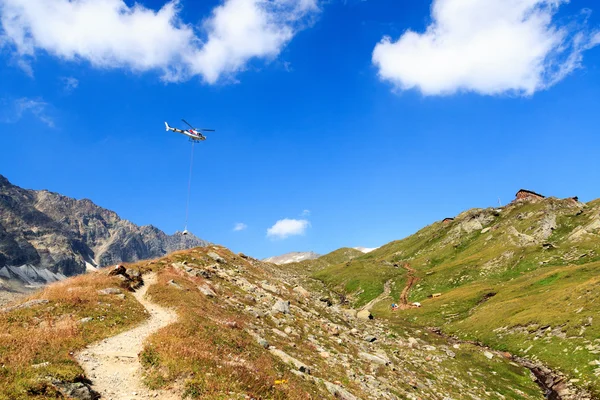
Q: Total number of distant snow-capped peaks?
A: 2